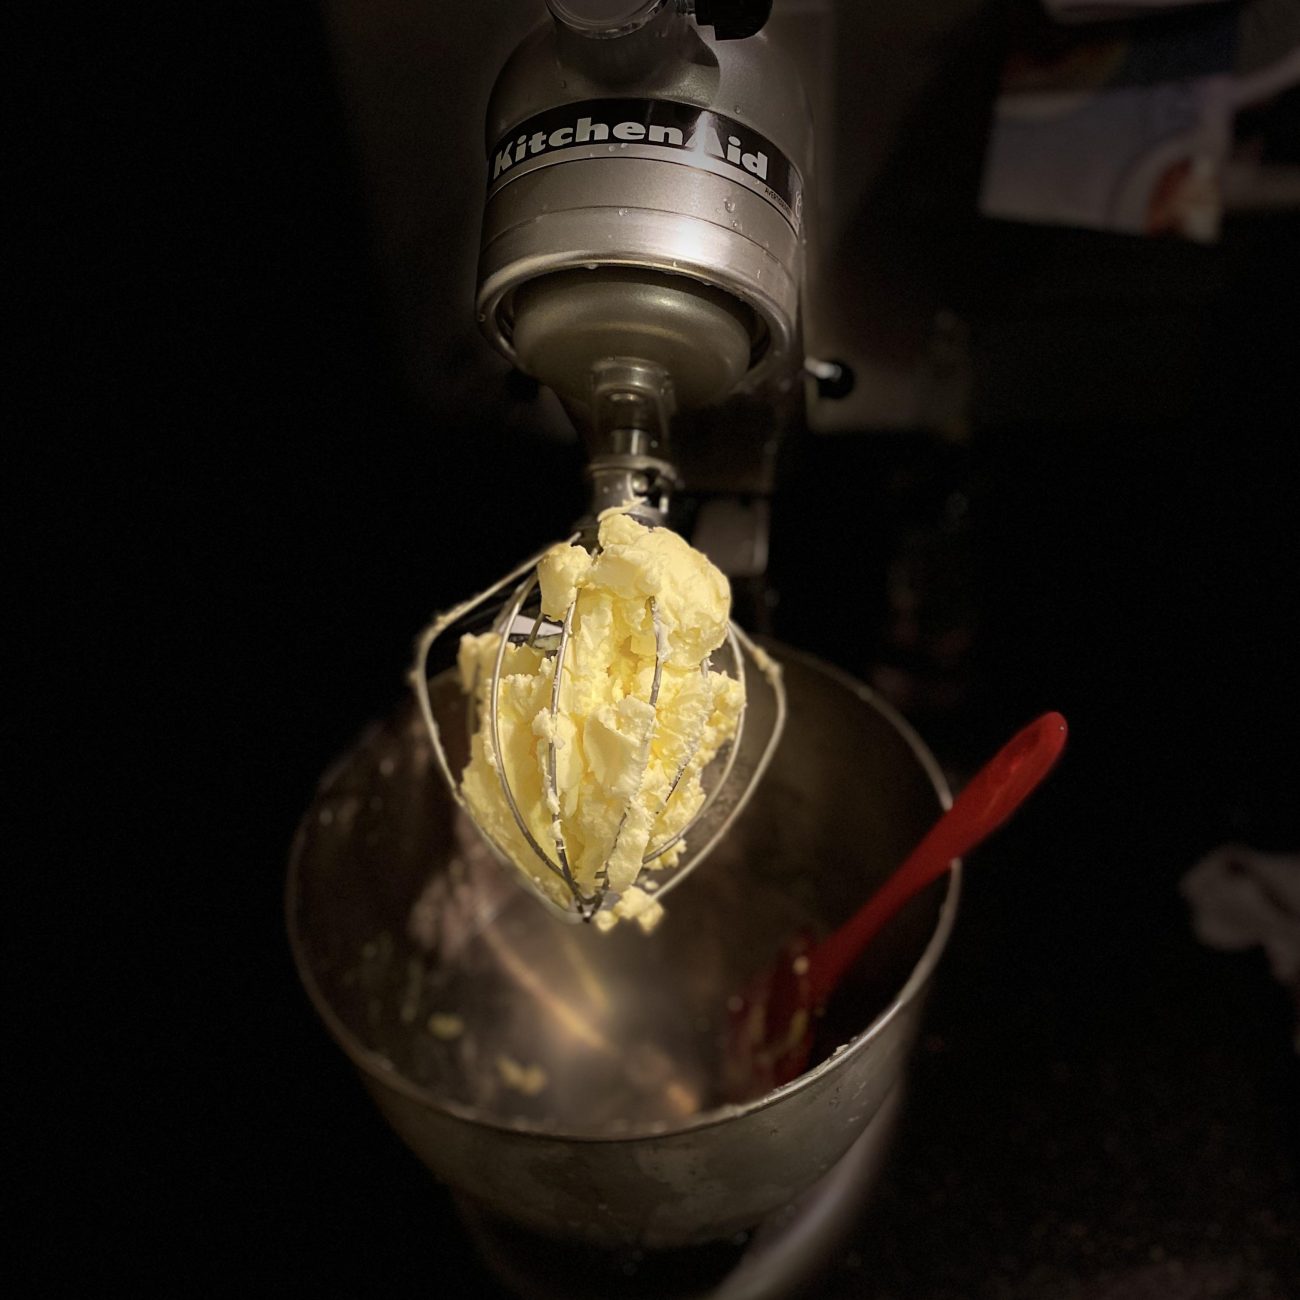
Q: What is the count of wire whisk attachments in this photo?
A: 1